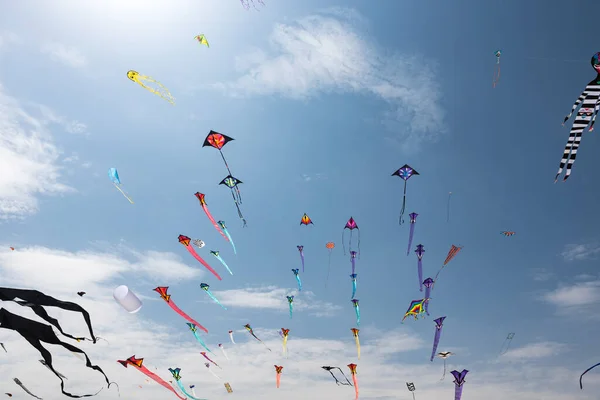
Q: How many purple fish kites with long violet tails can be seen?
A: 7